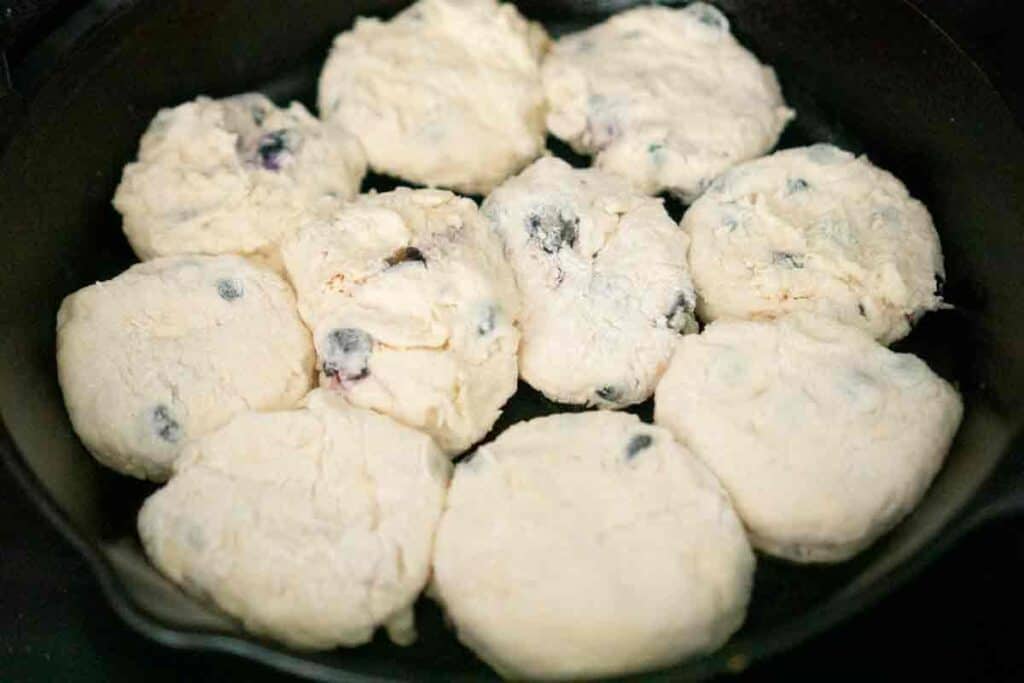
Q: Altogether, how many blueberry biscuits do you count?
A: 10